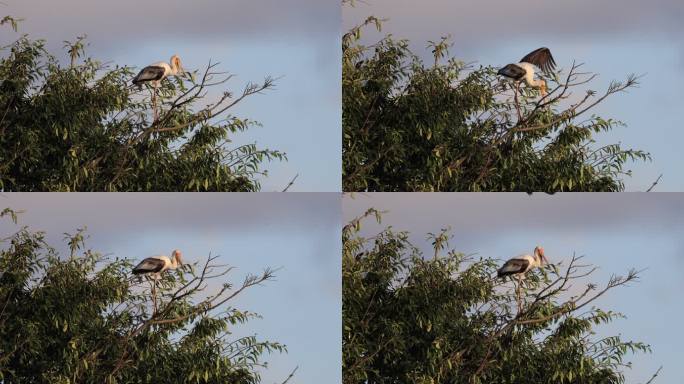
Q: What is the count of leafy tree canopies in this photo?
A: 4